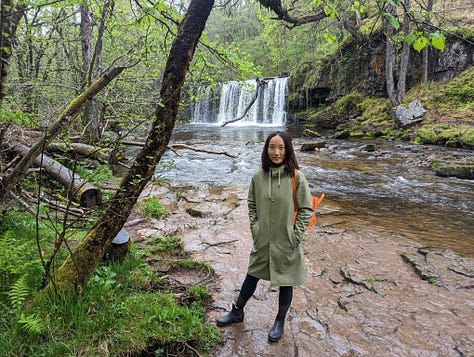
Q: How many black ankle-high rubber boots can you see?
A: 2